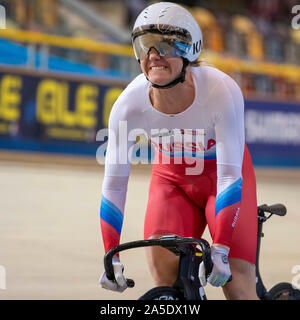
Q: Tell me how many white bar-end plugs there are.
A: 0